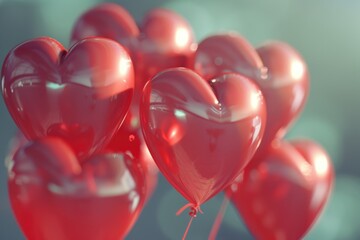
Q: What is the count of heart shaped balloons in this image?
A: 6